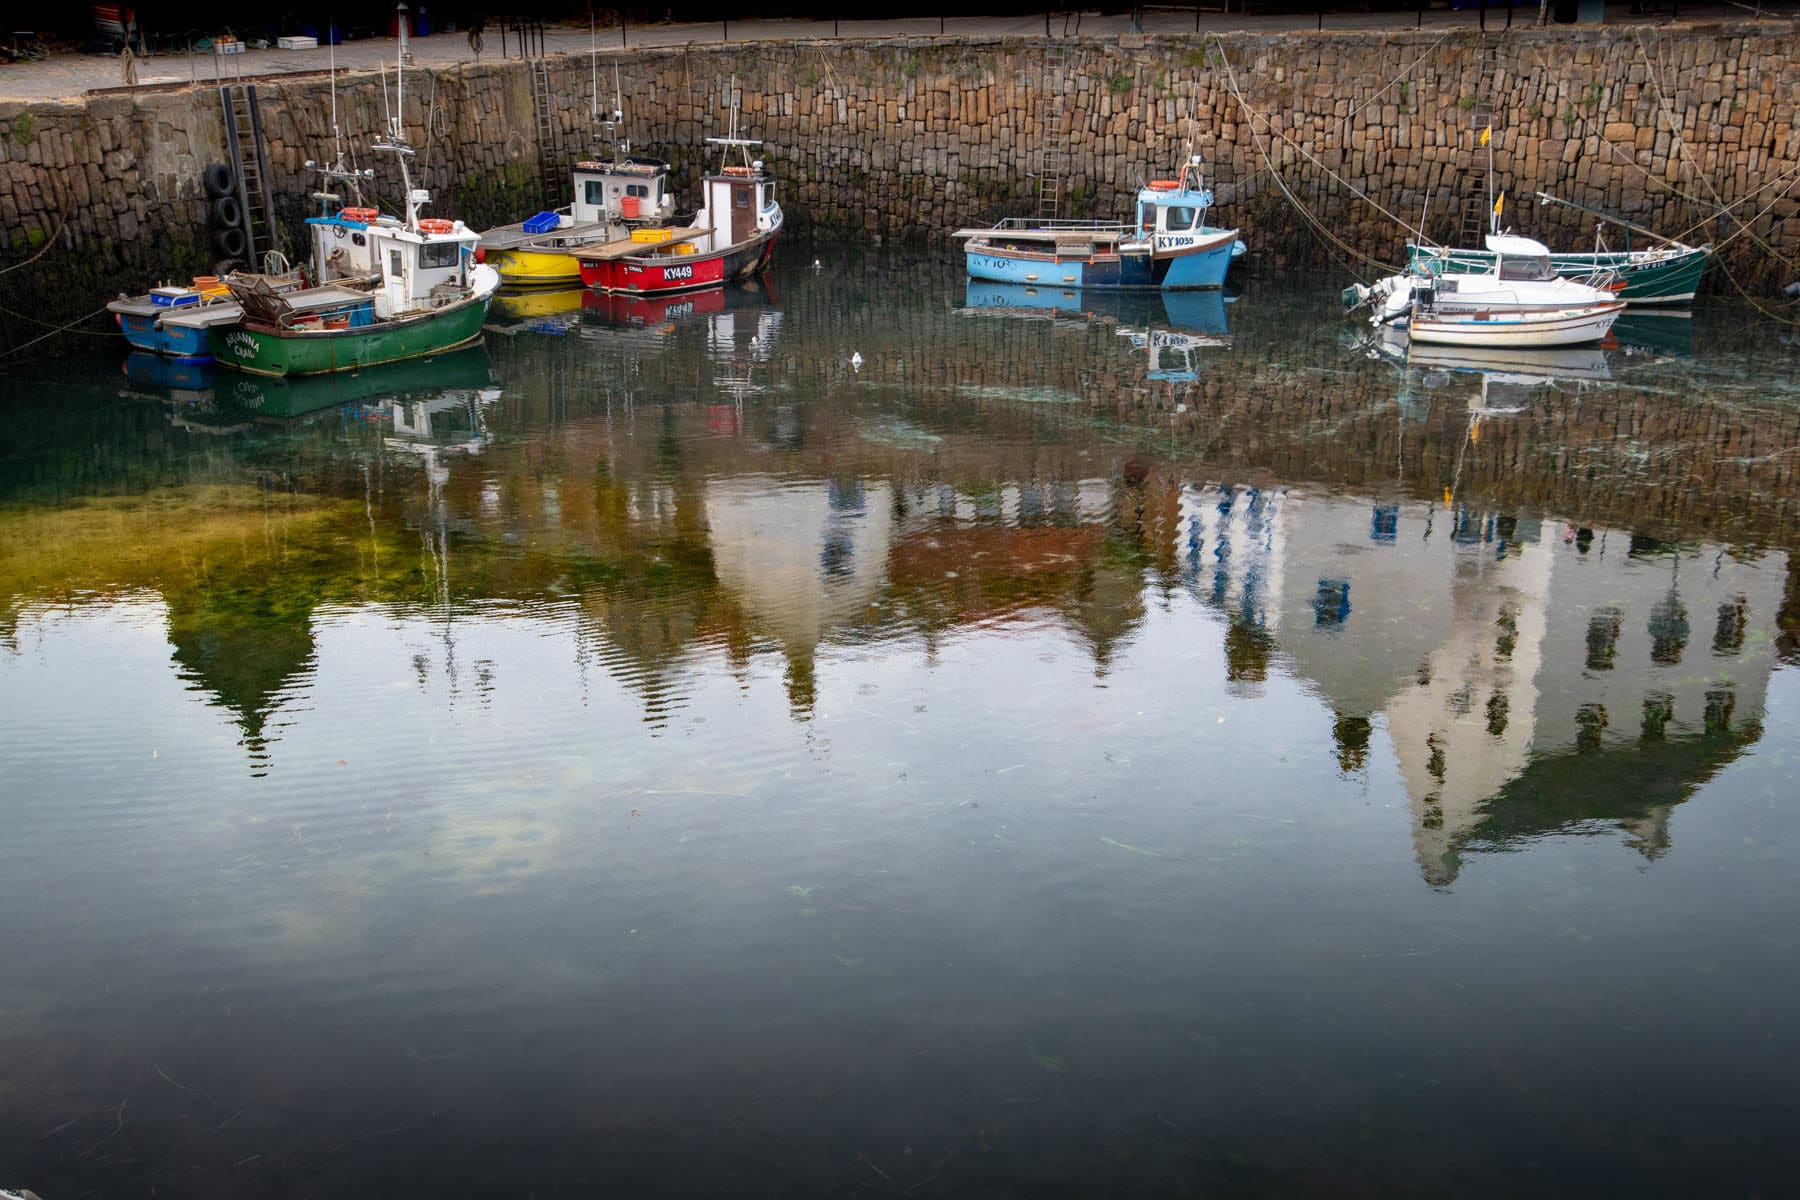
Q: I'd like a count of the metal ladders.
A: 4